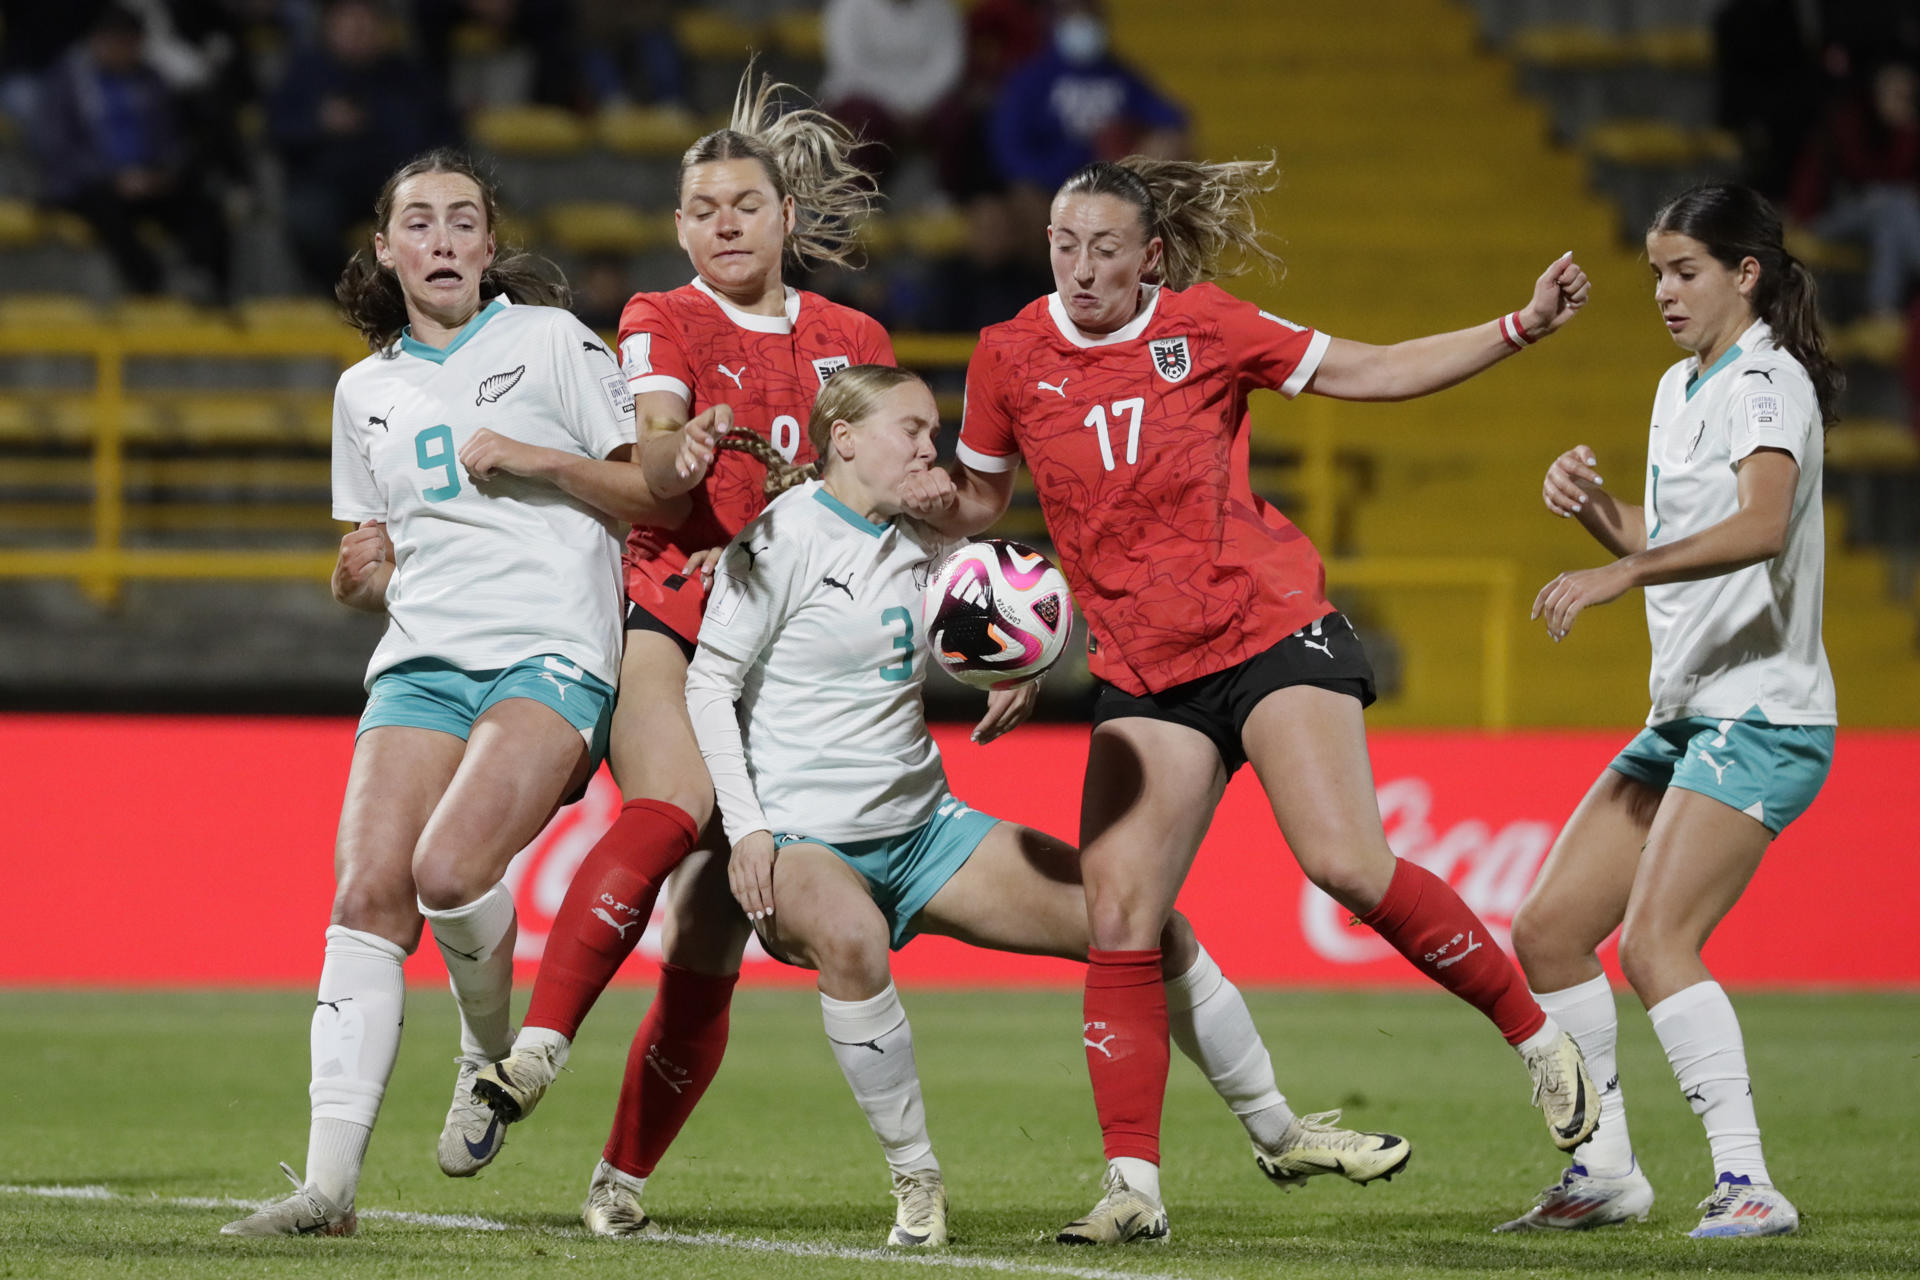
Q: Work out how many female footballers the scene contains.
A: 5